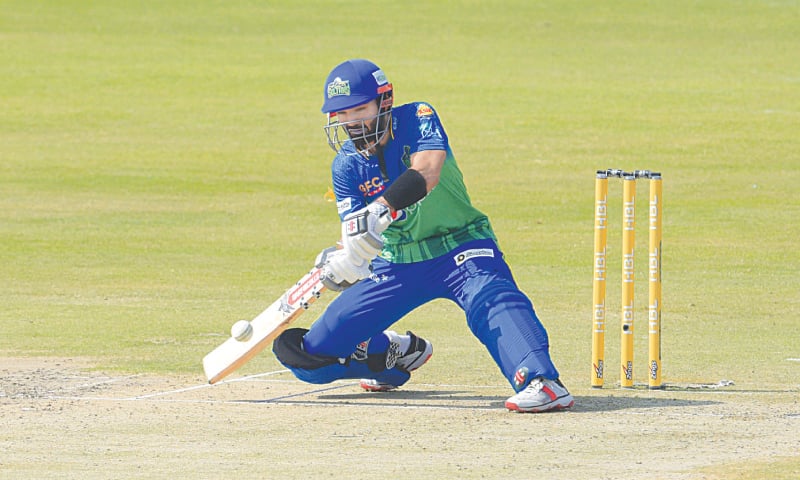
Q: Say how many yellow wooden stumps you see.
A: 3